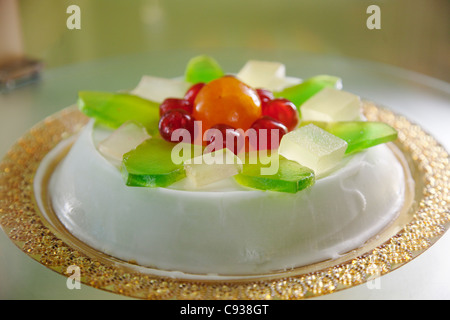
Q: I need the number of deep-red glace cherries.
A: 7